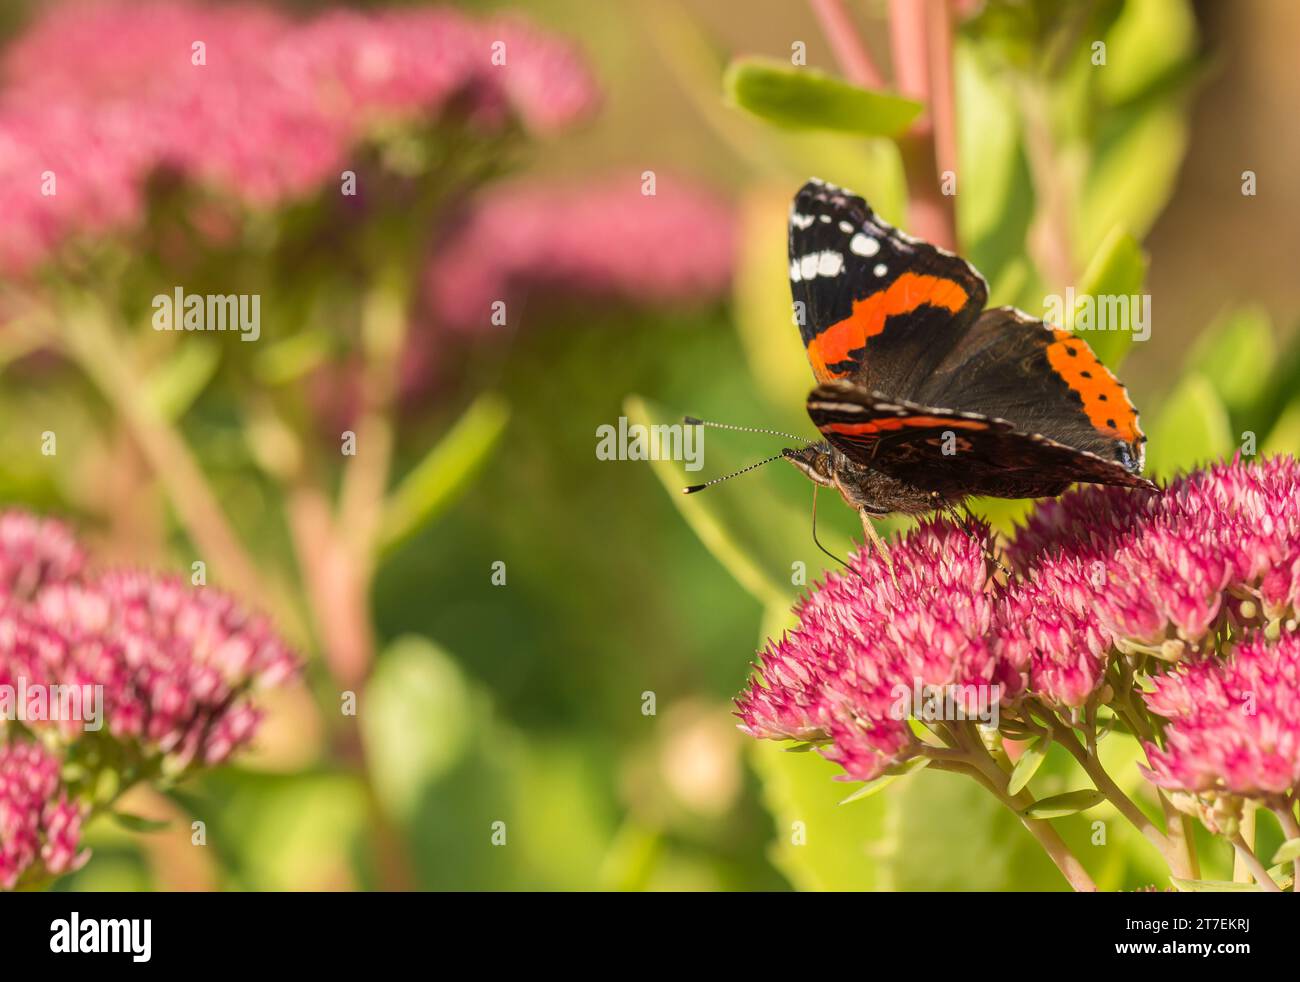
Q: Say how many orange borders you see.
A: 3